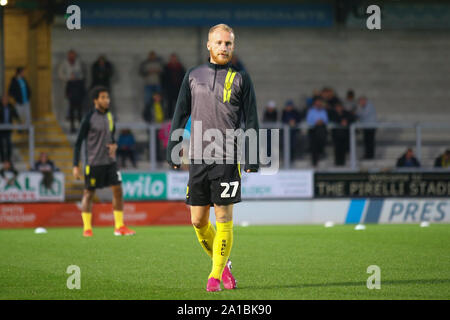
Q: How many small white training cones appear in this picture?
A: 5